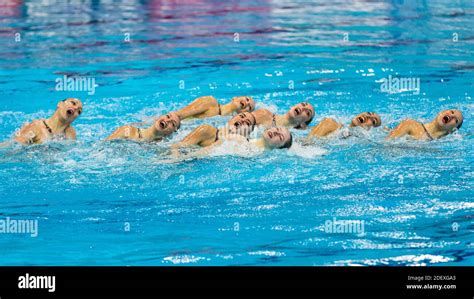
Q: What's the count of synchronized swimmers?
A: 8